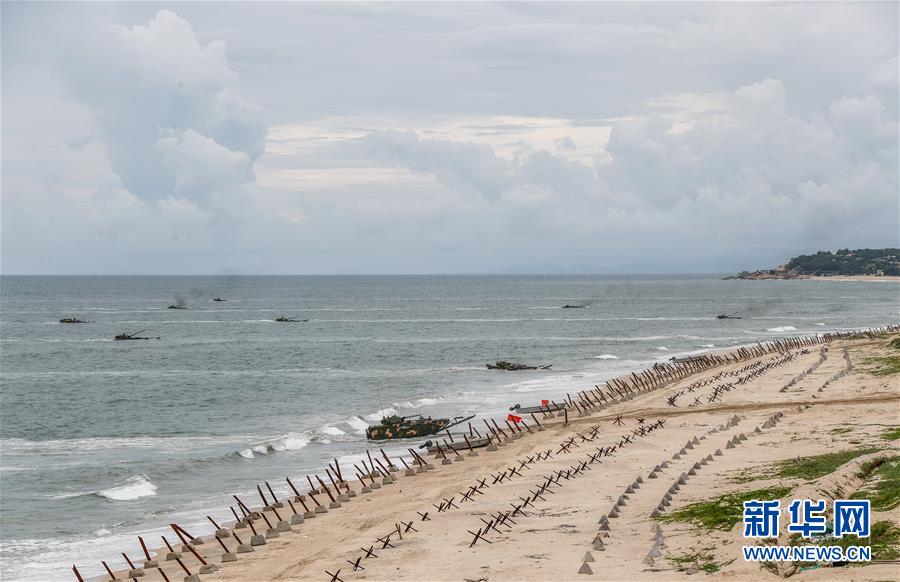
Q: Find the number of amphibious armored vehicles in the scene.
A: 9